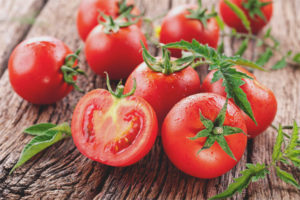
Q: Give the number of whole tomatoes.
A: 8